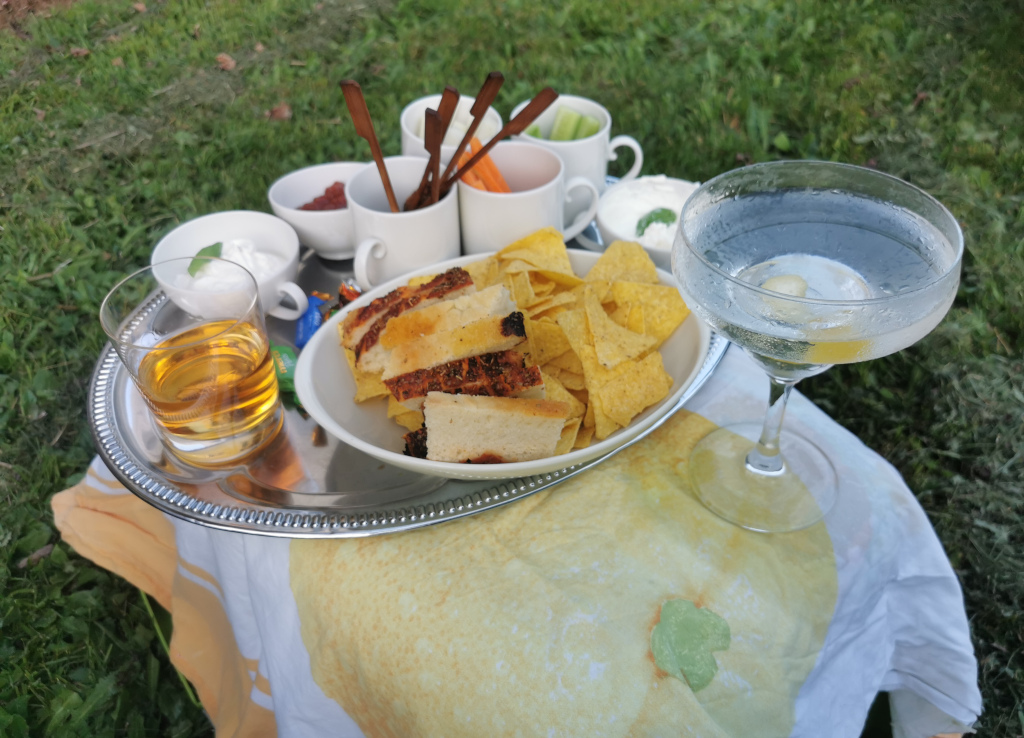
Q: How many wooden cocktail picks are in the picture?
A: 5